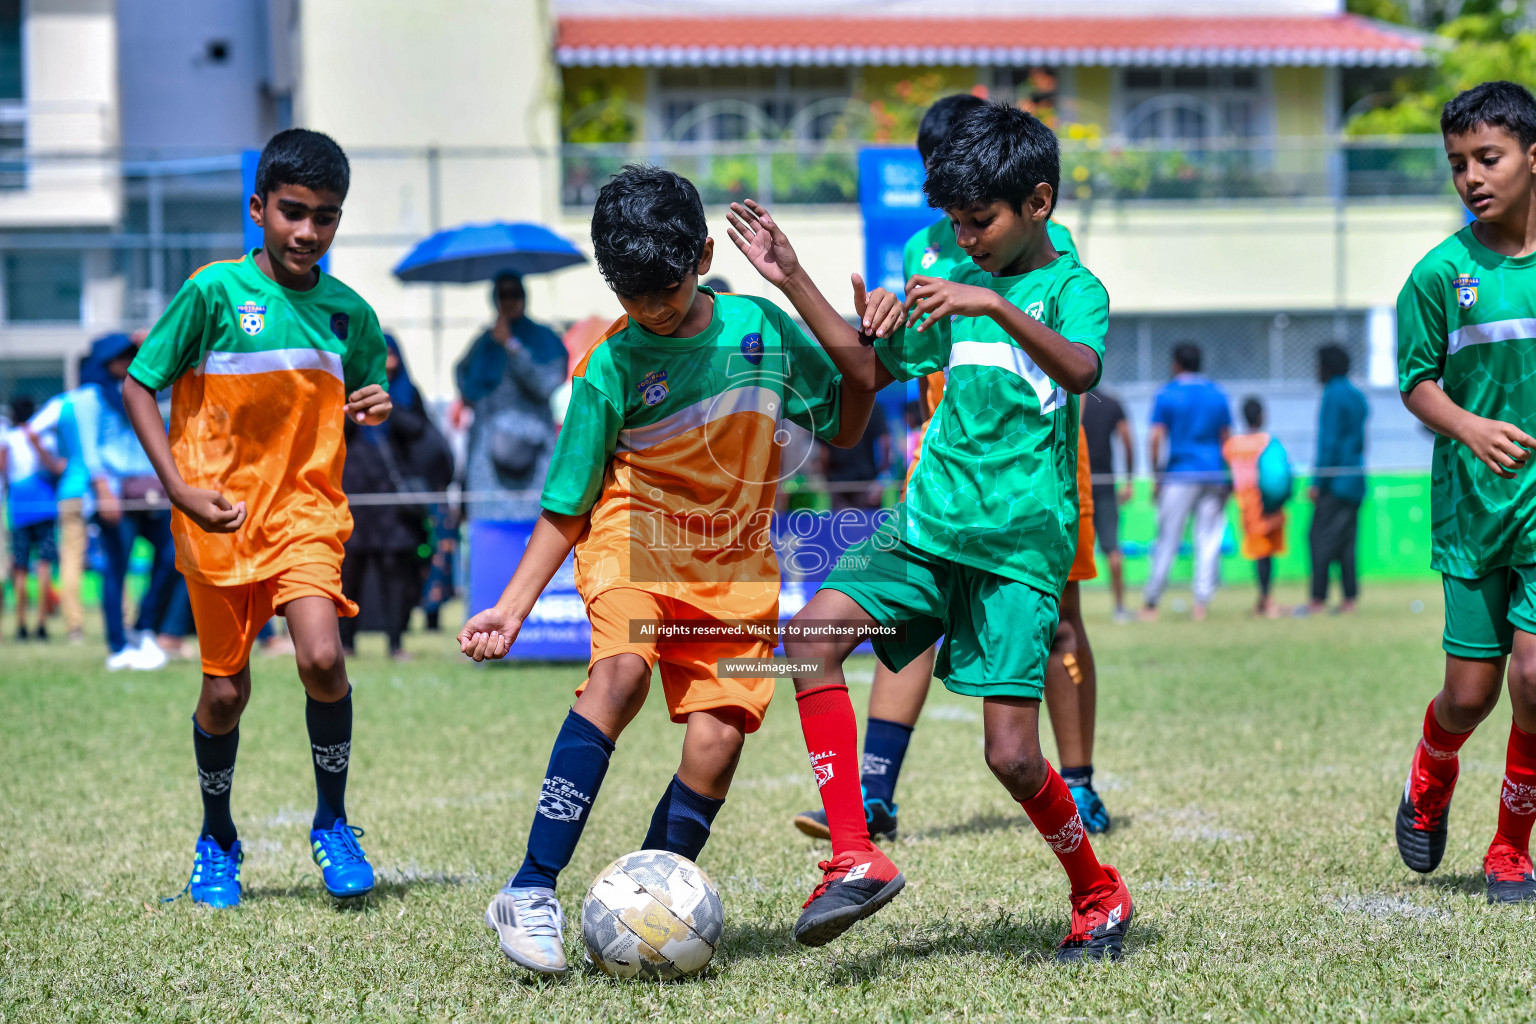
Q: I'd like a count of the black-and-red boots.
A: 4